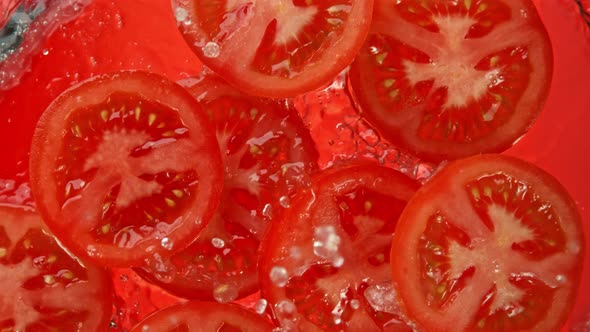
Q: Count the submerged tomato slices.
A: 8